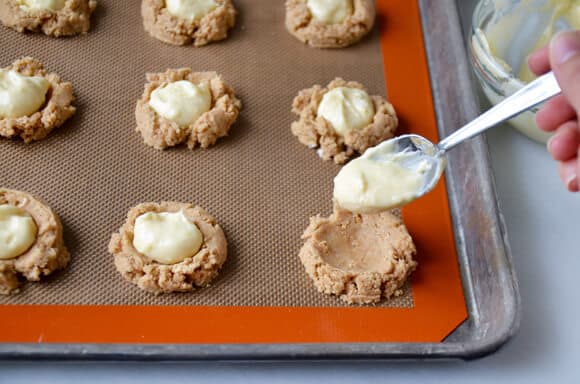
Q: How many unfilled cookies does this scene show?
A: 1